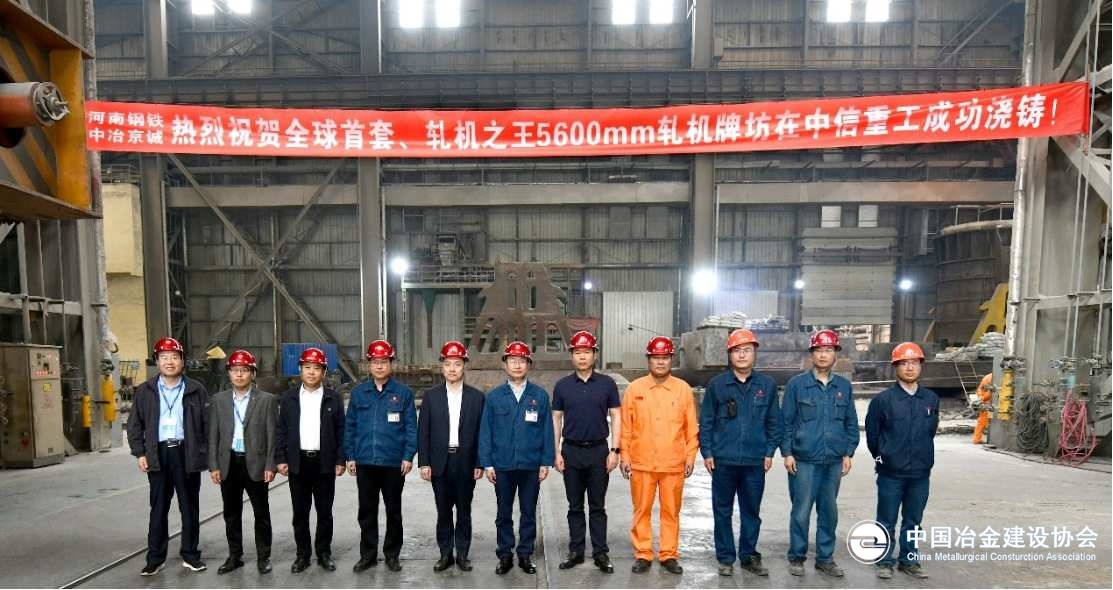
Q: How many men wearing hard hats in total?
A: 11